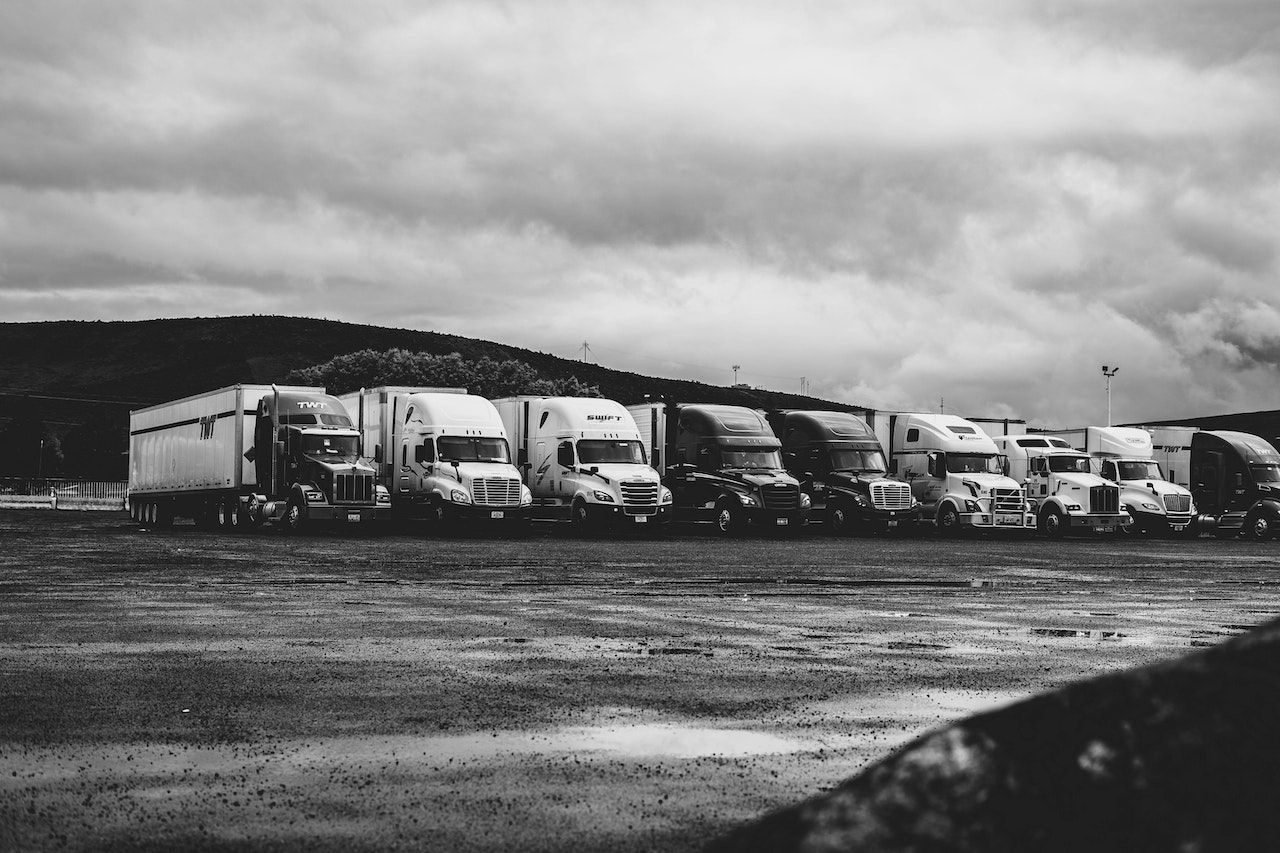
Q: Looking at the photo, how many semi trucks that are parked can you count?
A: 9